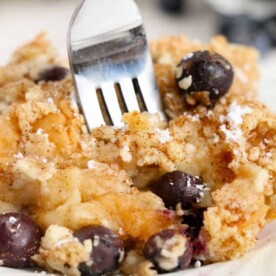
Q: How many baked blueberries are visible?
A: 6